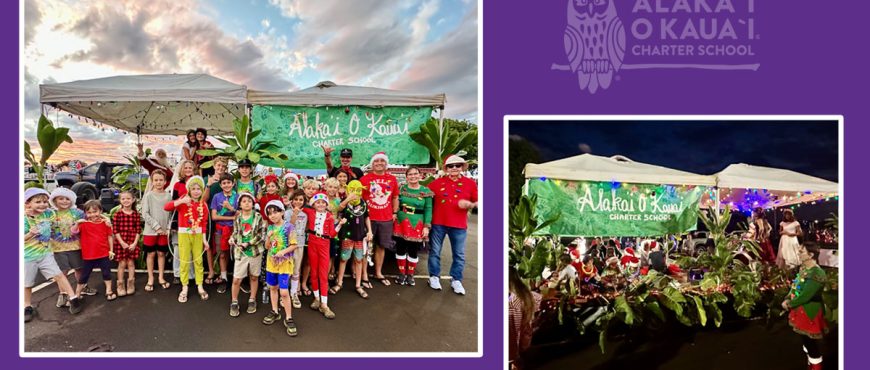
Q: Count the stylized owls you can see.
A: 1